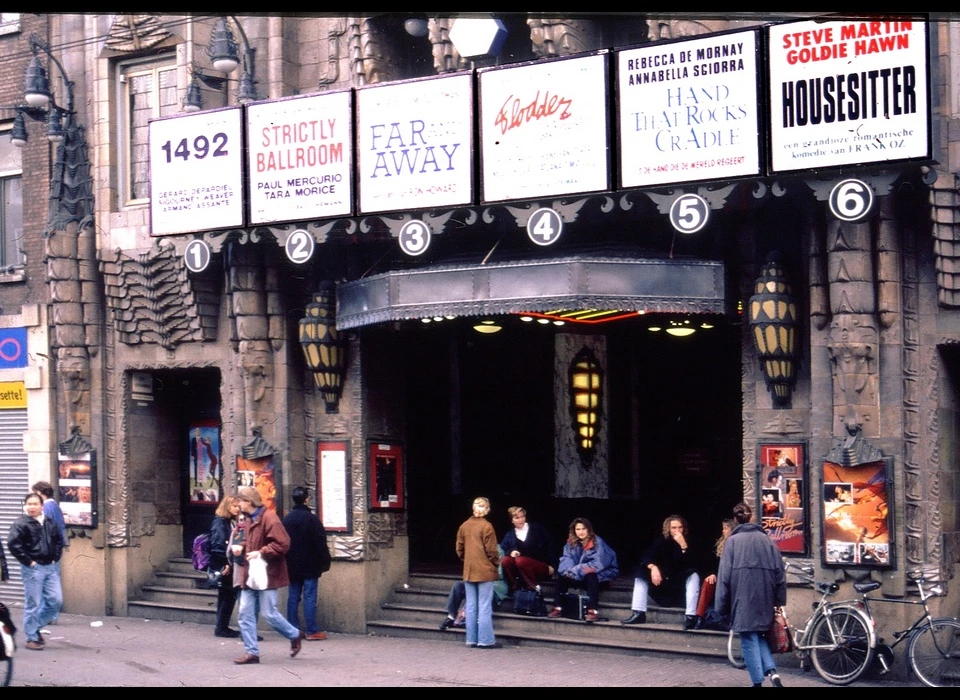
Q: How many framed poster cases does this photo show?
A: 7